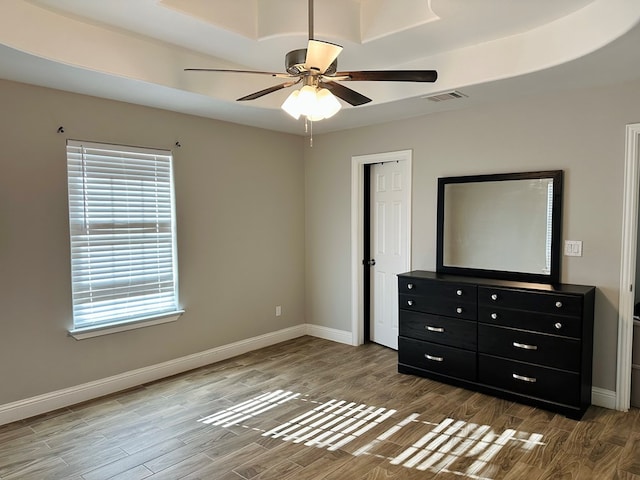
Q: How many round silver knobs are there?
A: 8